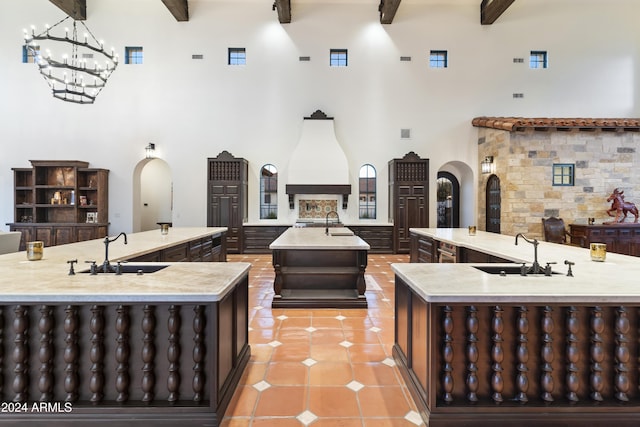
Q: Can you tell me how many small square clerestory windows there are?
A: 6